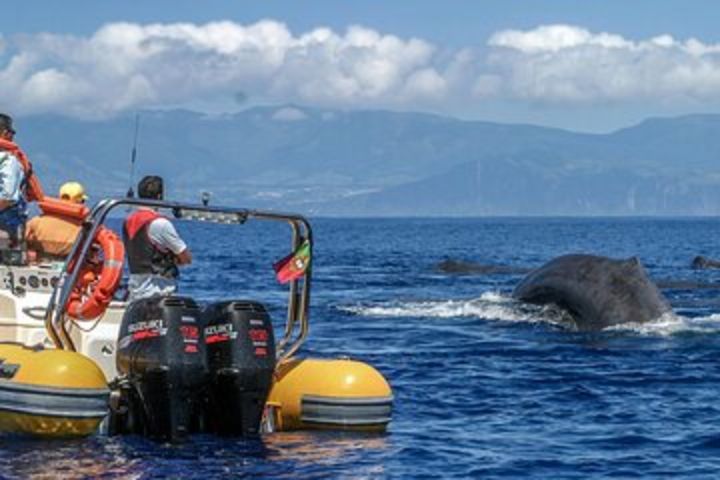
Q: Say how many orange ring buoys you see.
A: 1